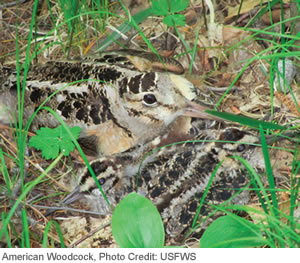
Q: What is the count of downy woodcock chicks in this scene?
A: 2